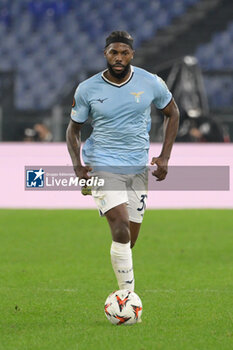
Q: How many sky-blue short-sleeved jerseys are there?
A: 1